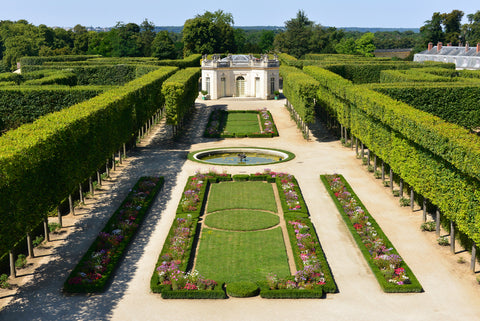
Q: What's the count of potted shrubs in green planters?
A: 2